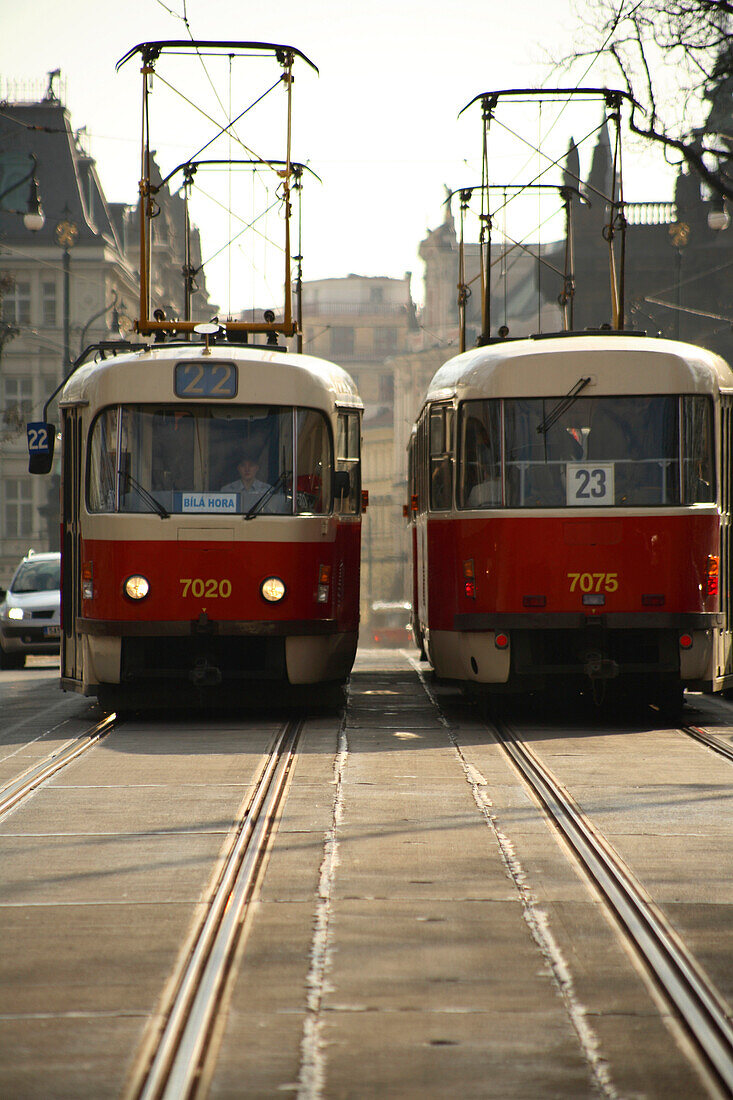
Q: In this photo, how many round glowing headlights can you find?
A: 2